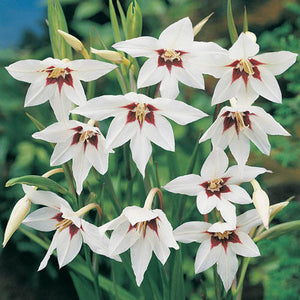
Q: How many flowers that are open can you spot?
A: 10